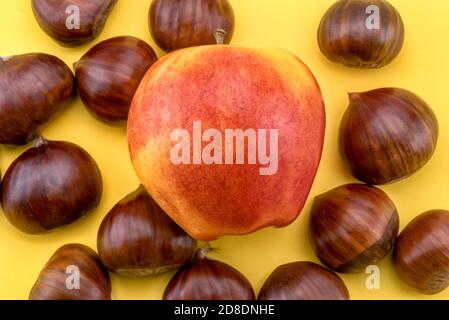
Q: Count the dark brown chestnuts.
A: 13